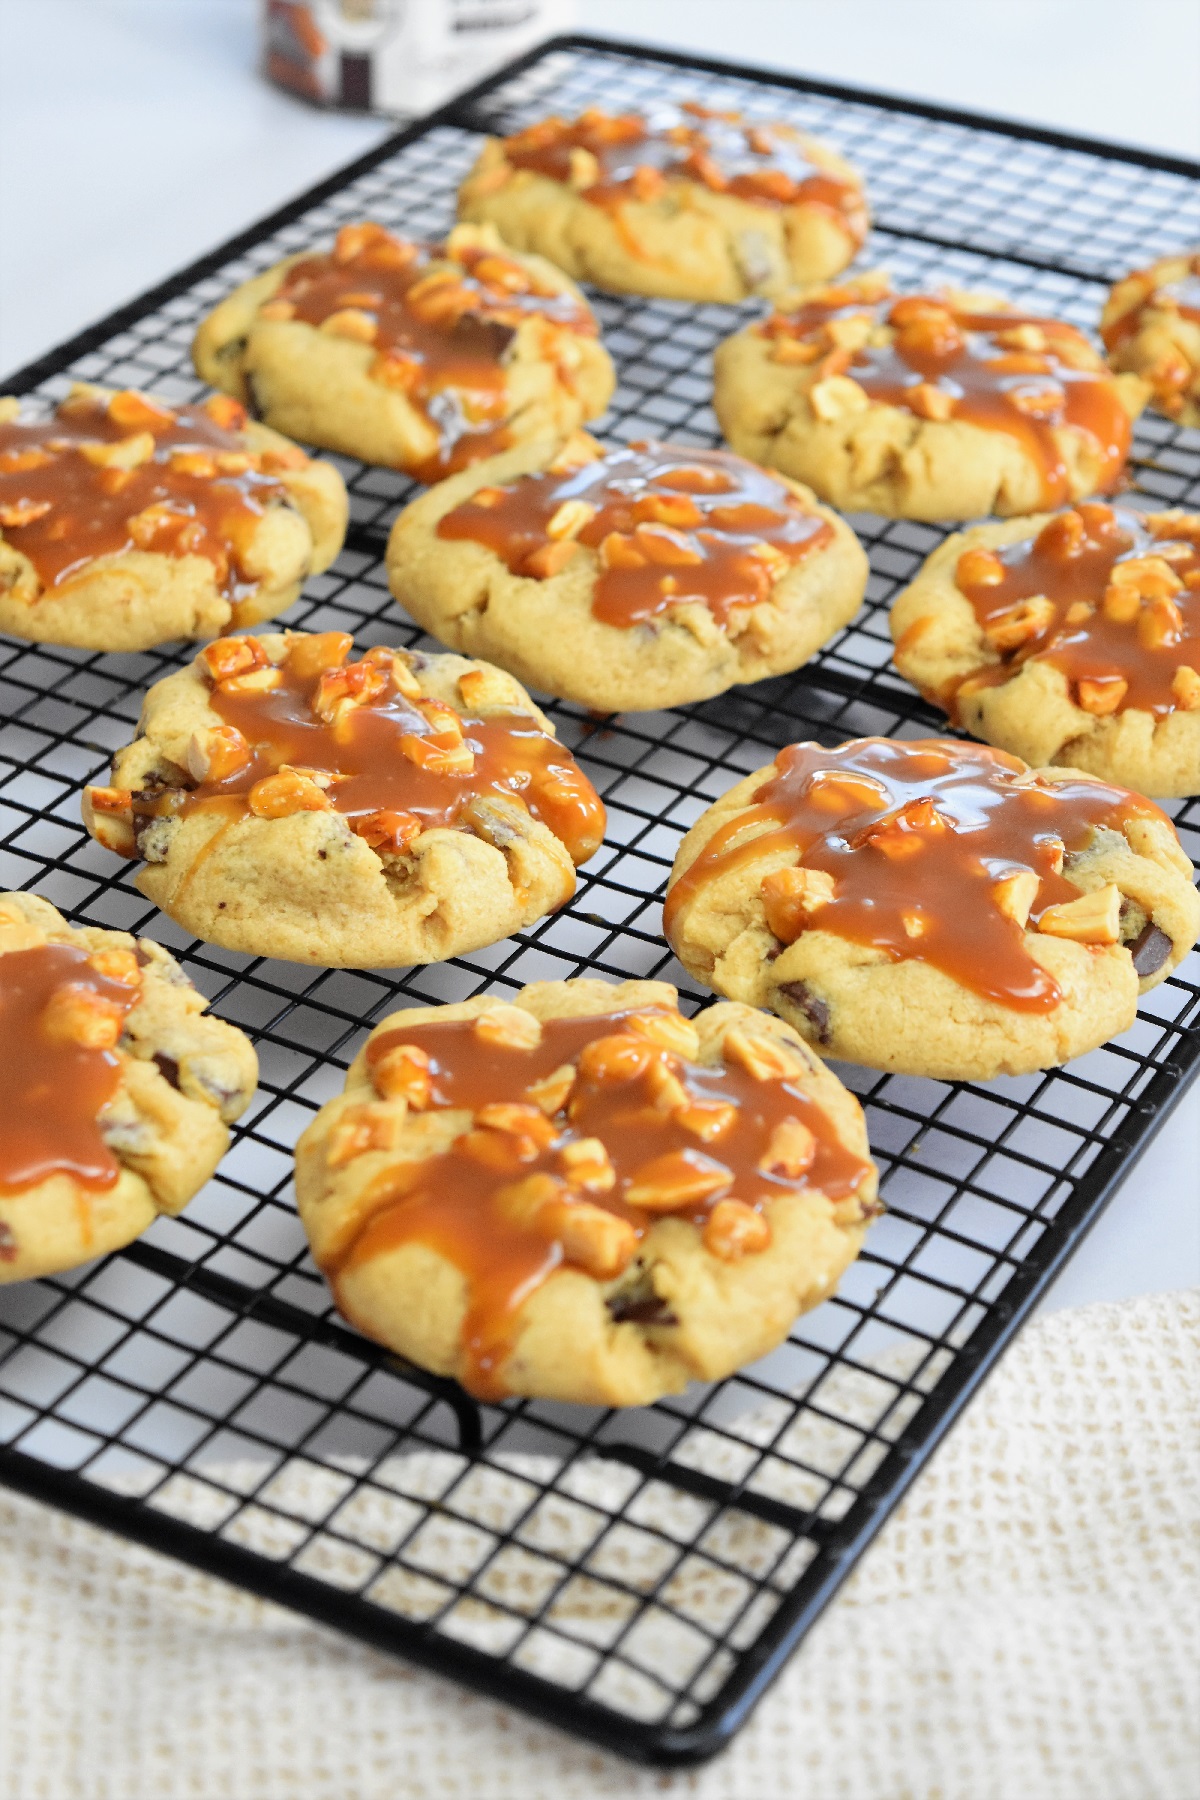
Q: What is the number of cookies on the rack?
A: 11